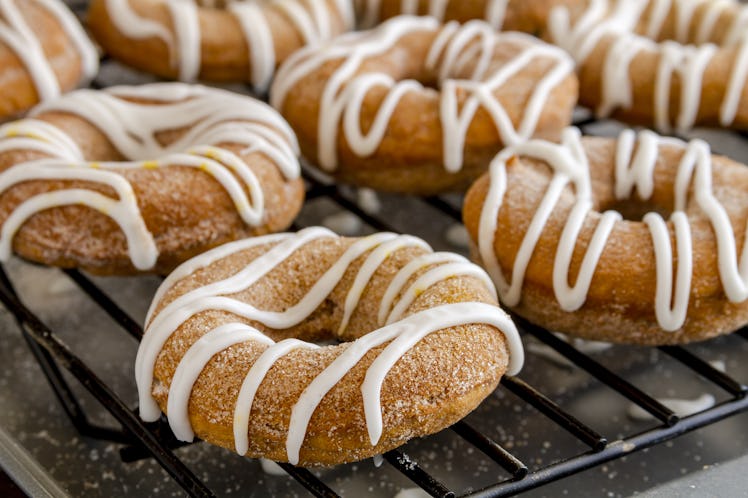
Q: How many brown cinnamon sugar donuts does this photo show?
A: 8